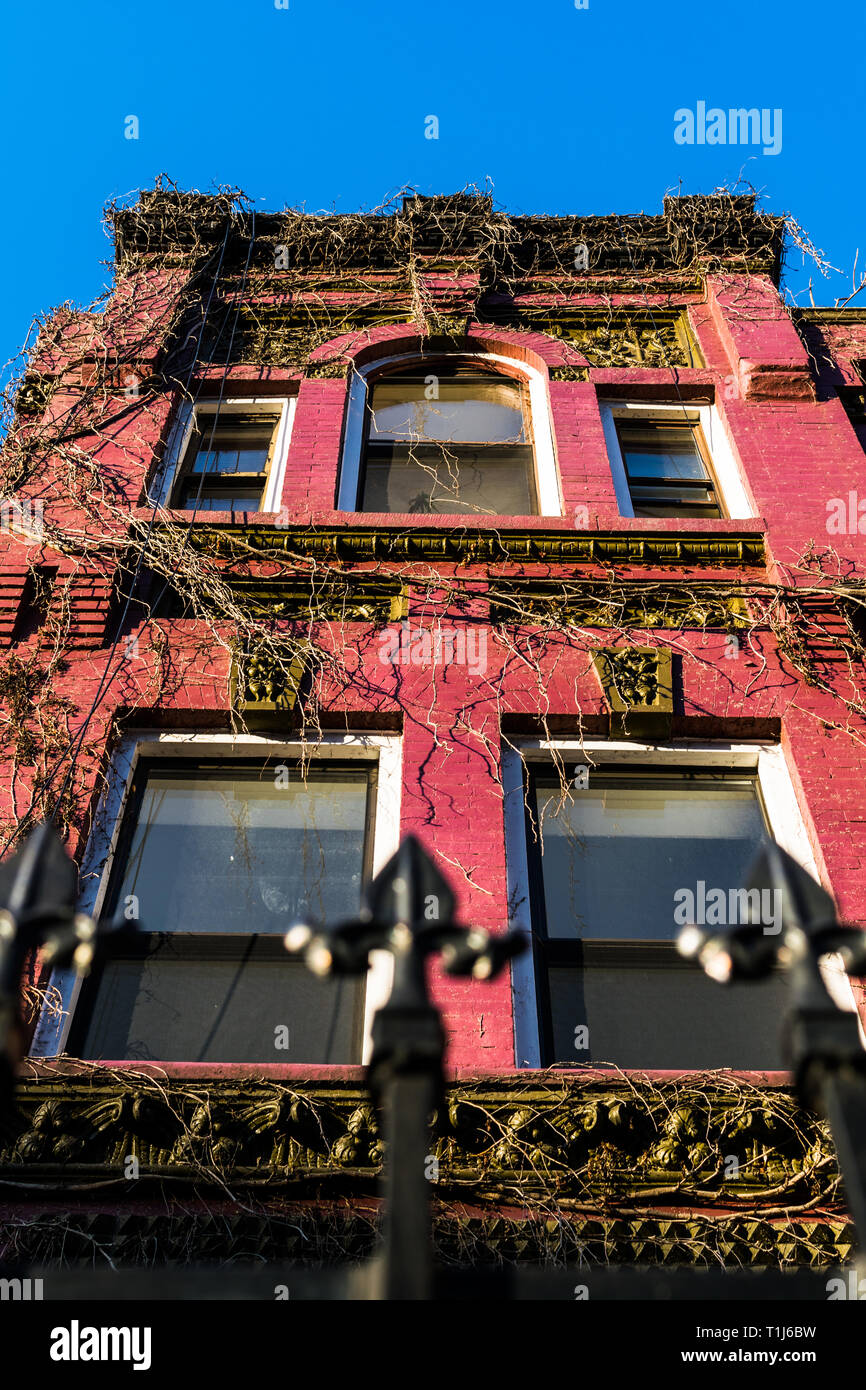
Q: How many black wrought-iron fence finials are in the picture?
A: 3